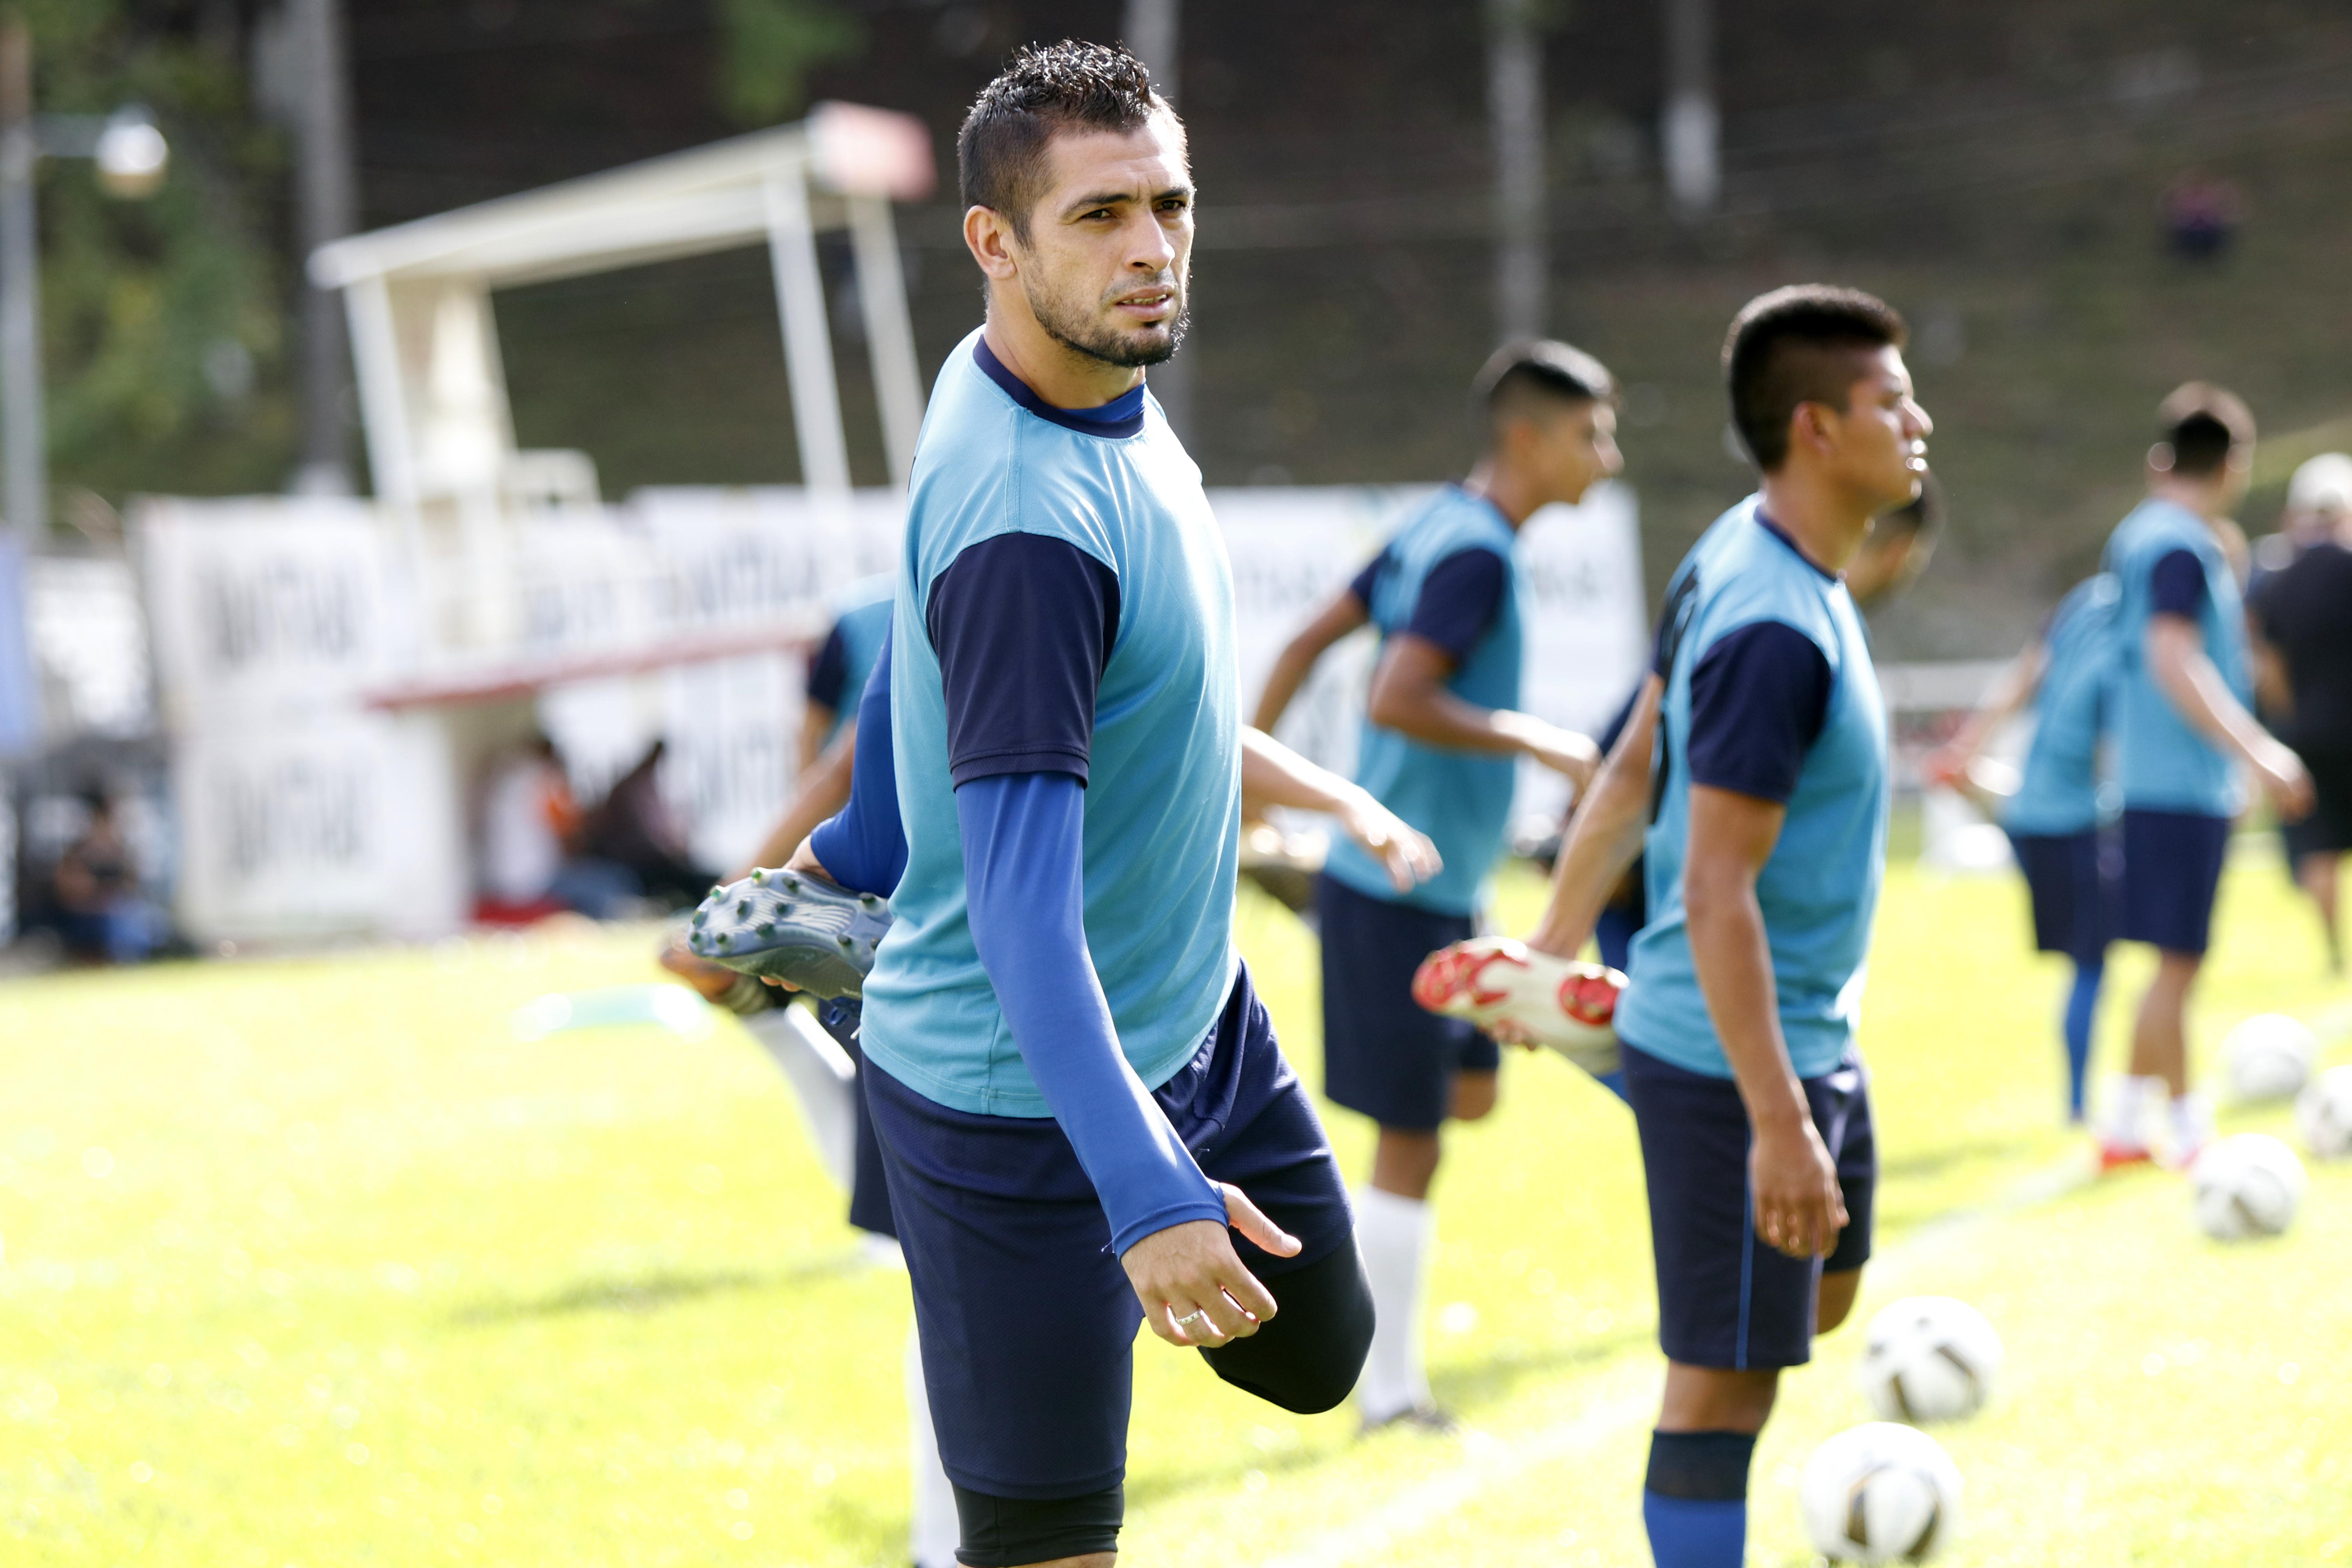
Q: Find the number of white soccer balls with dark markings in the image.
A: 5